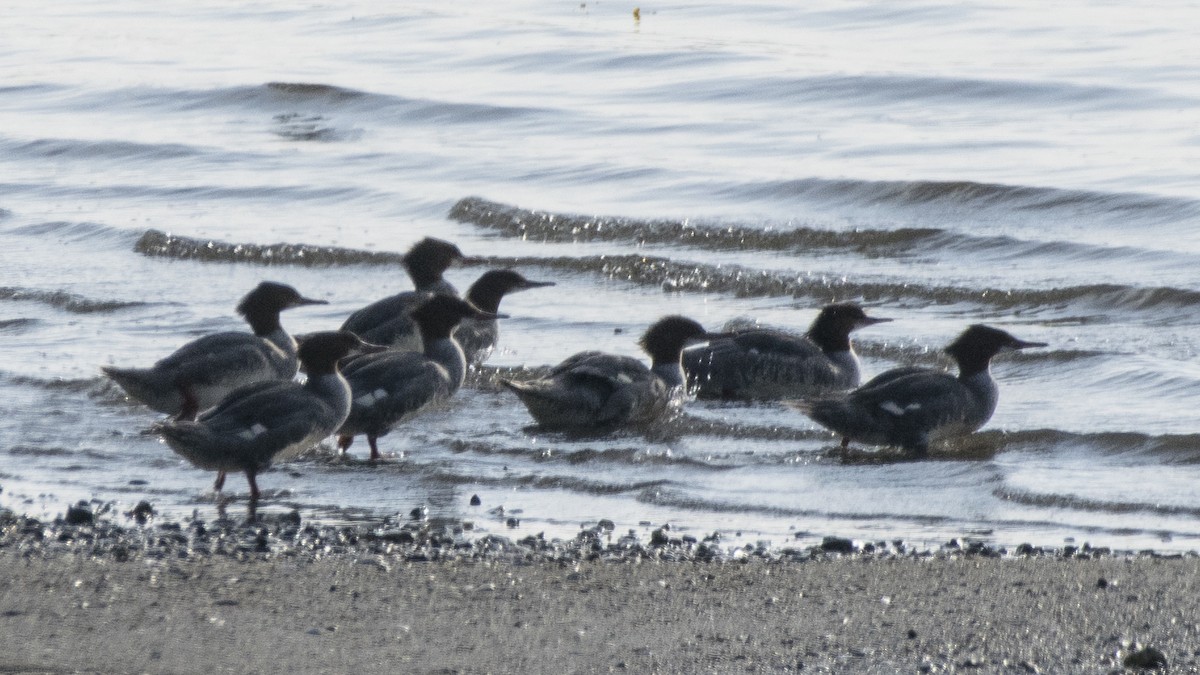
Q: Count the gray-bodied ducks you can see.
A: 8